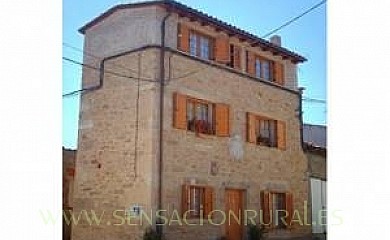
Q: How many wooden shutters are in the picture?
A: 12